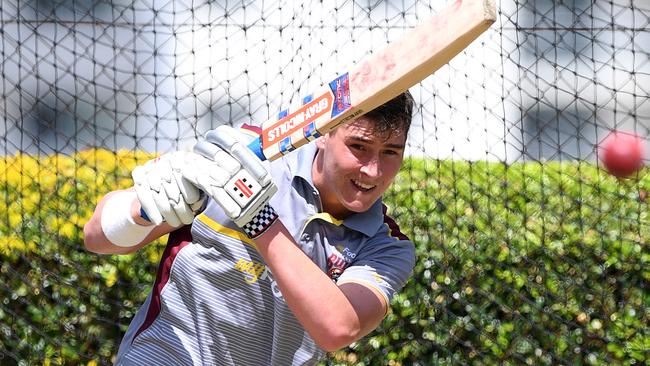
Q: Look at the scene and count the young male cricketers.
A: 1